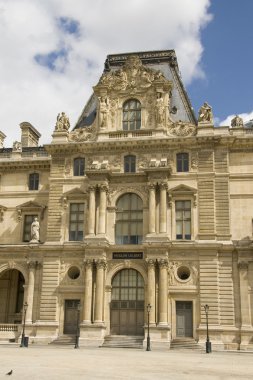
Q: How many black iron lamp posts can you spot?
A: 4